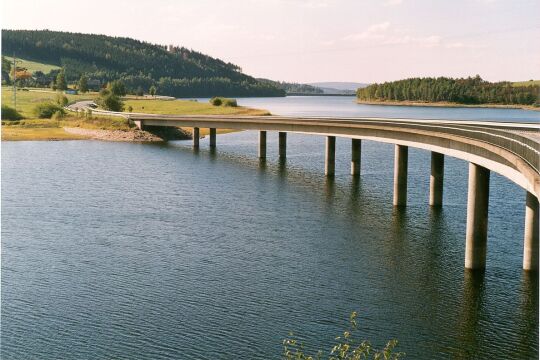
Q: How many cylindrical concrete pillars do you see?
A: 10